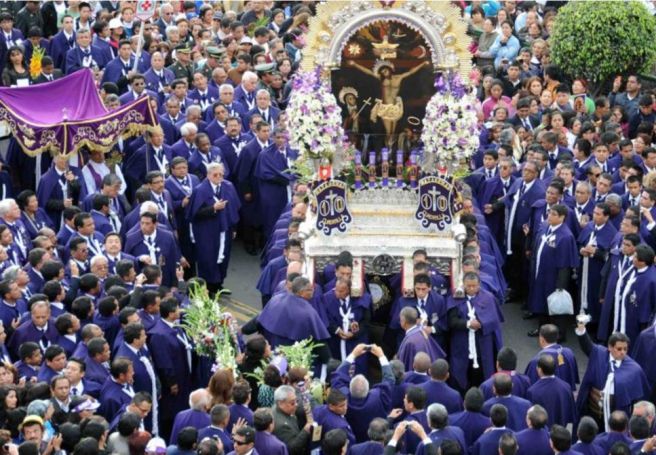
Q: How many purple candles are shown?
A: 5